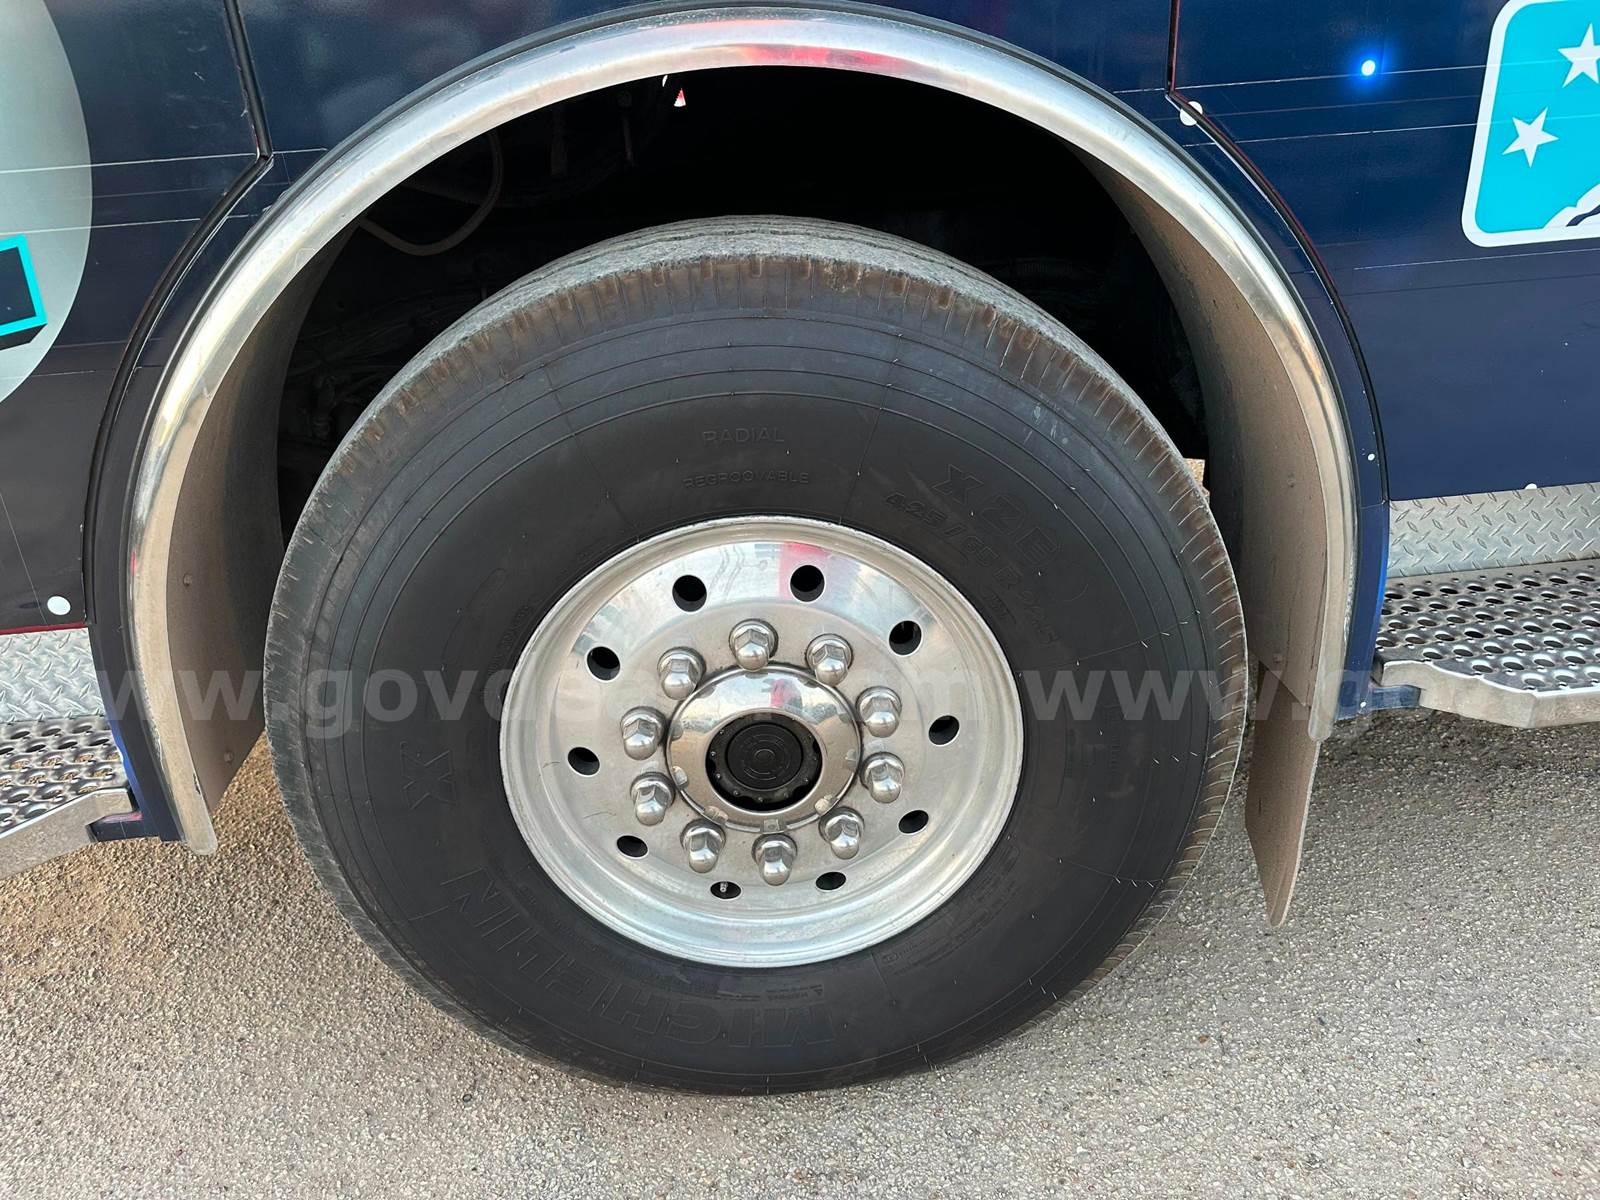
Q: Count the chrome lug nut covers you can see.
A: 10